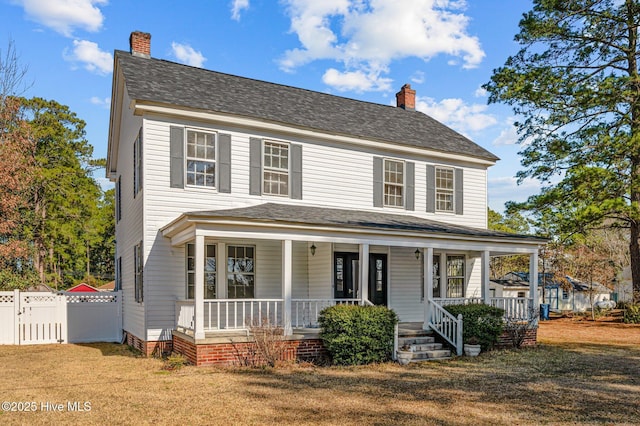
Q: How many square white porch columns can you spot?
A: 6